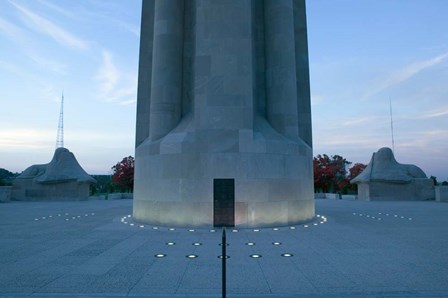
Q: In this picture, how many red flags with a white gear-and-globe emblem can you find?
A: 0